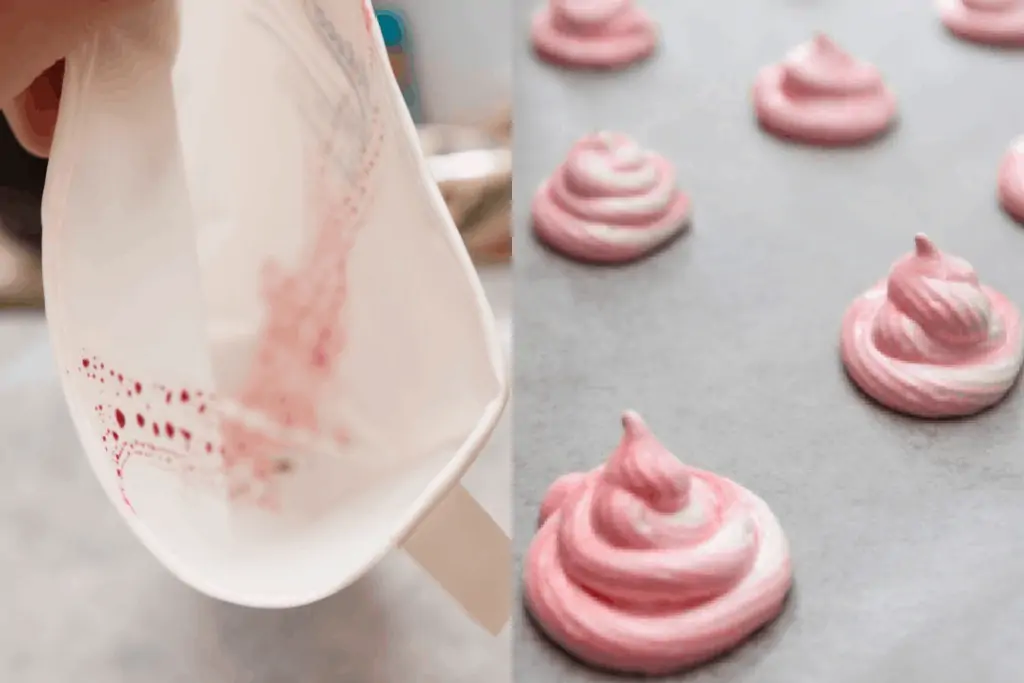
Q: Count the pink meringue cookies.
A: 7